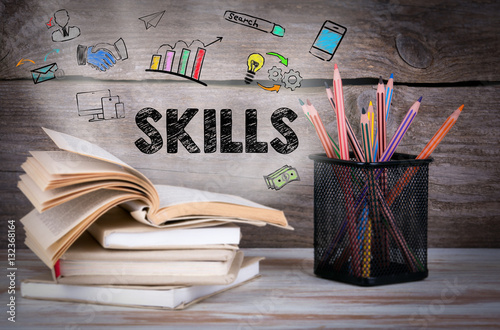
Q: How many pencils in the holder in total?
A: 10